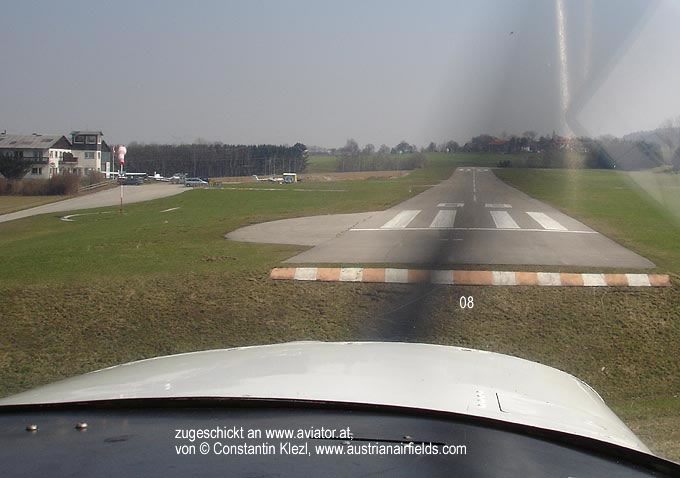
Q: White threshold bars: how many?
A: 4